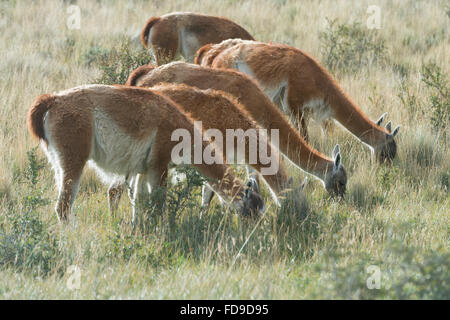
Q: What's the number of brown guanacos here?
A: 5